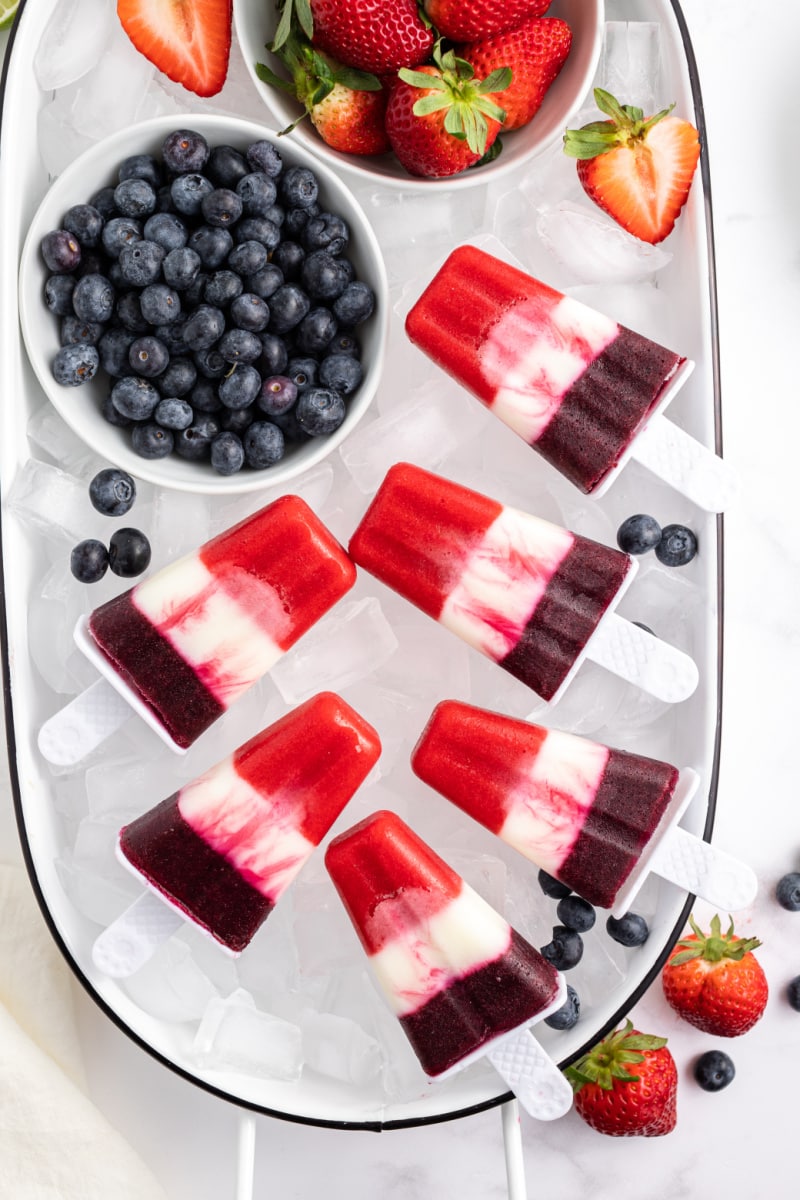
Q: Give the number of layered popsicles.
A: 6